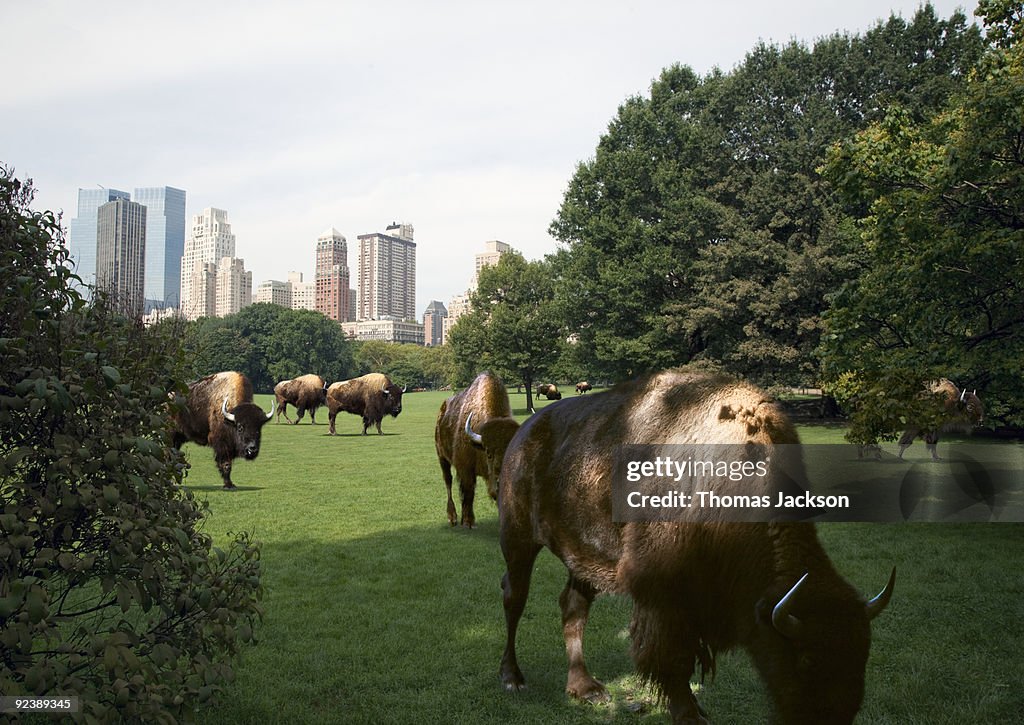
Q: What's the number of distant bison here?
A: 2